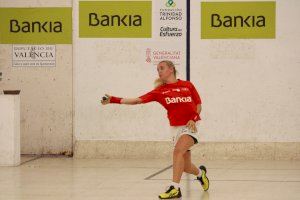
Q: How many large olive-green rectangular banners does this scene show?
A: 3